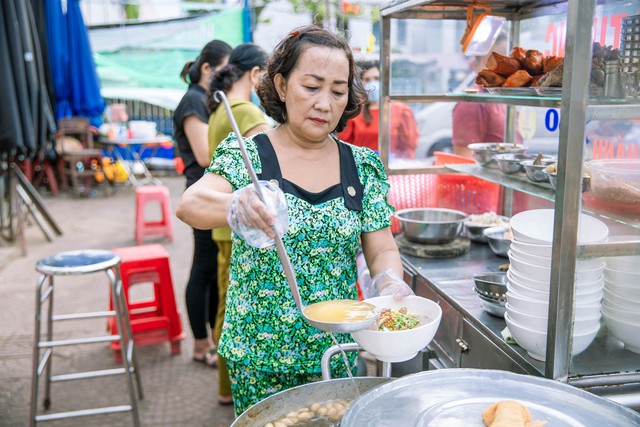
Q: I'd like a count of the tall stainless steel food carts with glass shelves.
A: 1